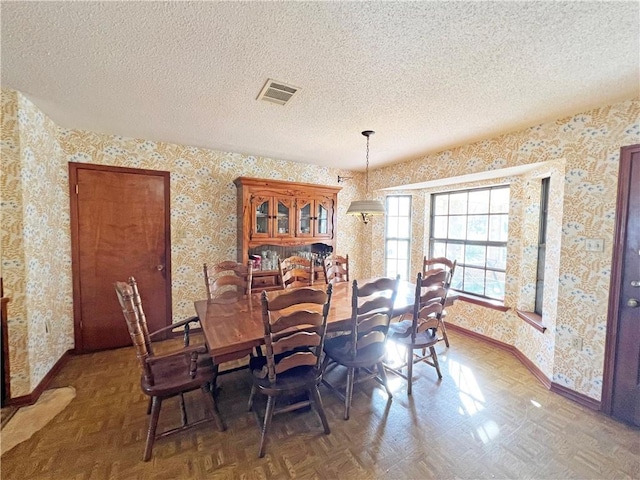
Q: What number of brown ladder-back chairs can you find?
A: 8